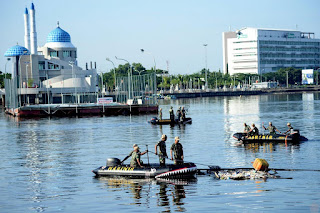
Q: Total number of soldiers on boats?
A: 12